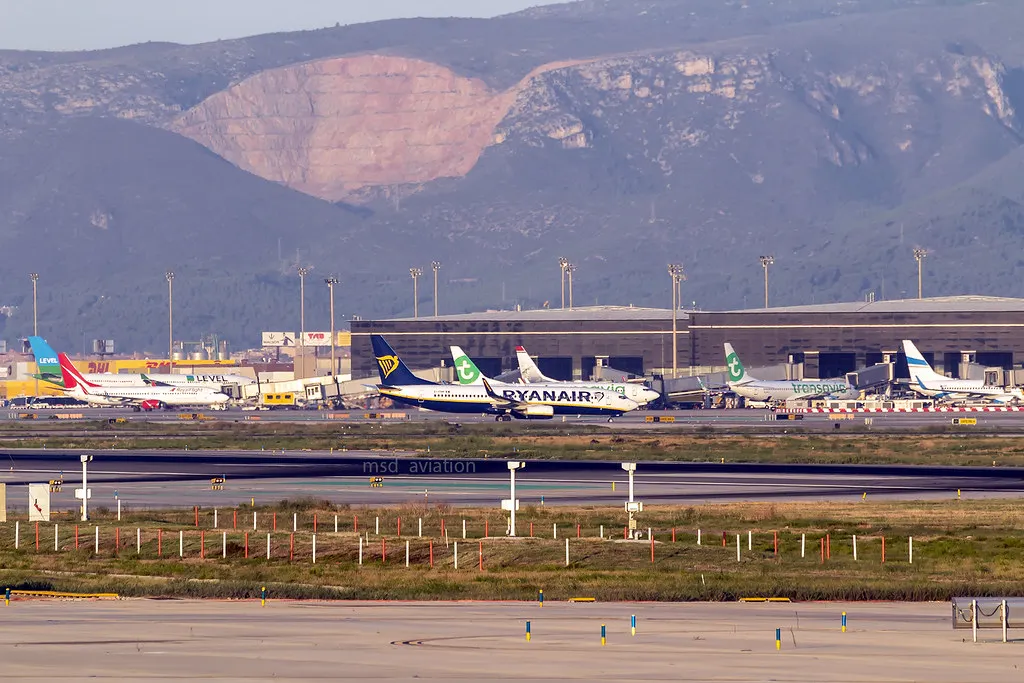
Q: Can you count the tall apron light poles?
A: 12